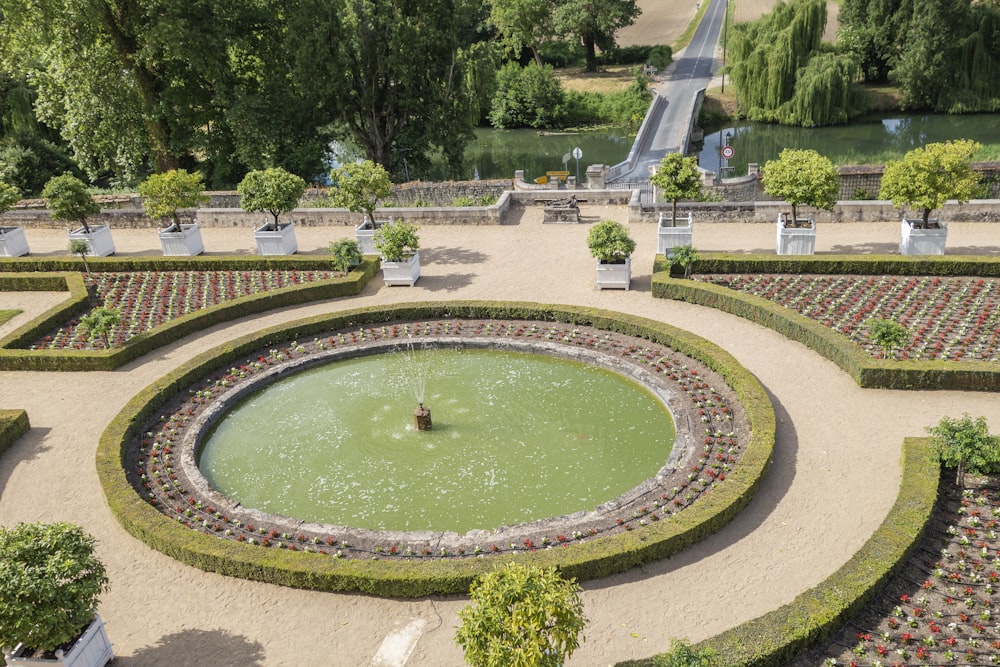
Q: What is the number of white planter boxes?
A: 11